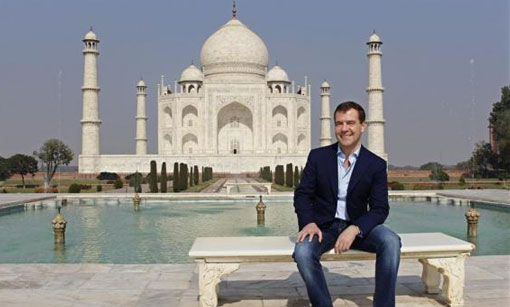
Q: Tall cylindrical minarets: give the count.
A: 4